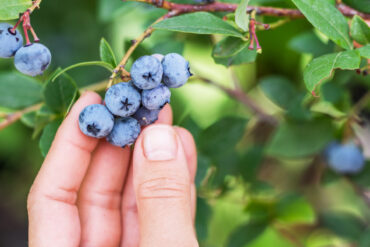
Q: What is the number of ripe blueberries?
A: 10